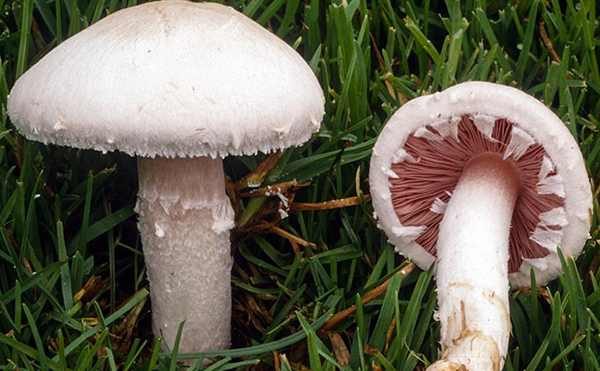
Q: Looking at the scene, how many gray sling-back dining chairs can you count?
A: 0